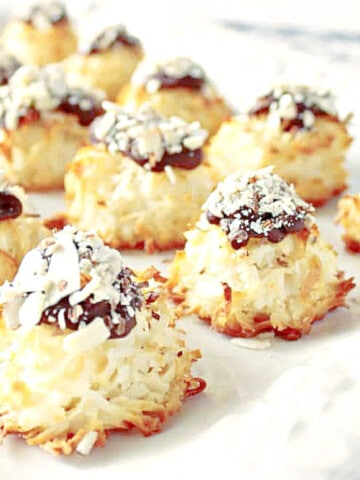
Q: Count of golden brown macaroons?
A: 11